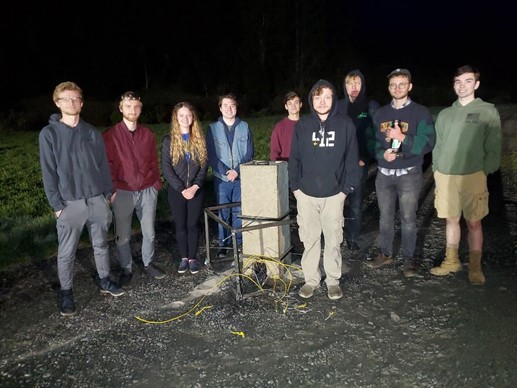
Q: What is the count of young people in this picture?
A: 9